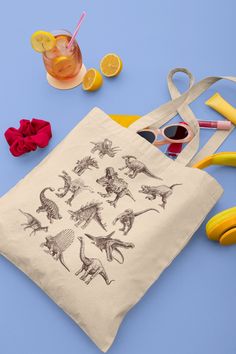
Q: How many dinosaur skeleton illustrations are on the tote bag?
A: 13